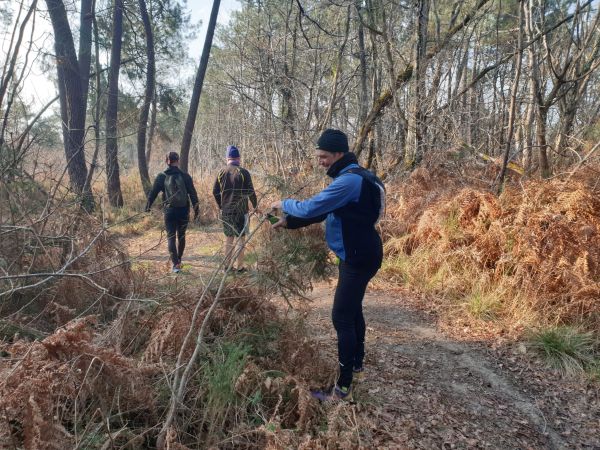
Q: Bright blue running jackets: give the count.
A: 1